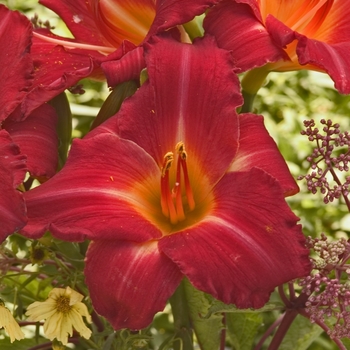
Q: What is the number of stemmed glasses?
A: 0